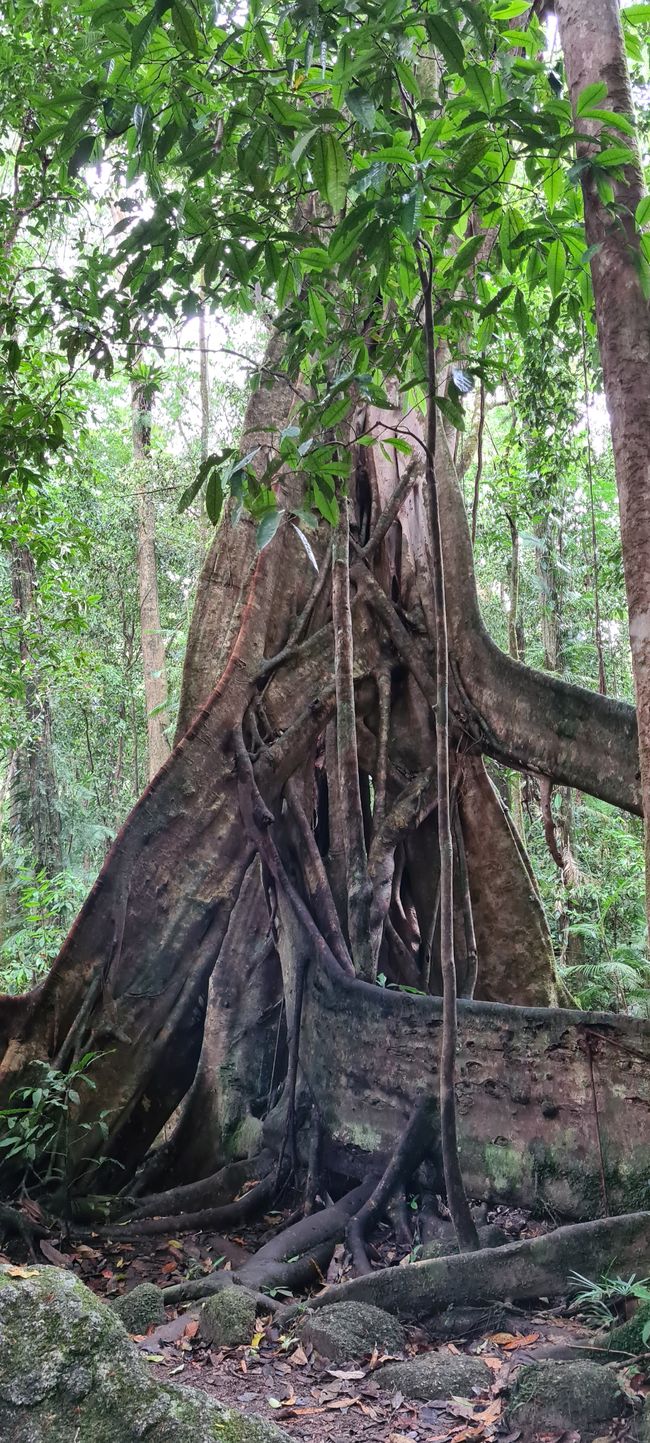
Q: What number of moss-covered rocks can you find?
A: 6